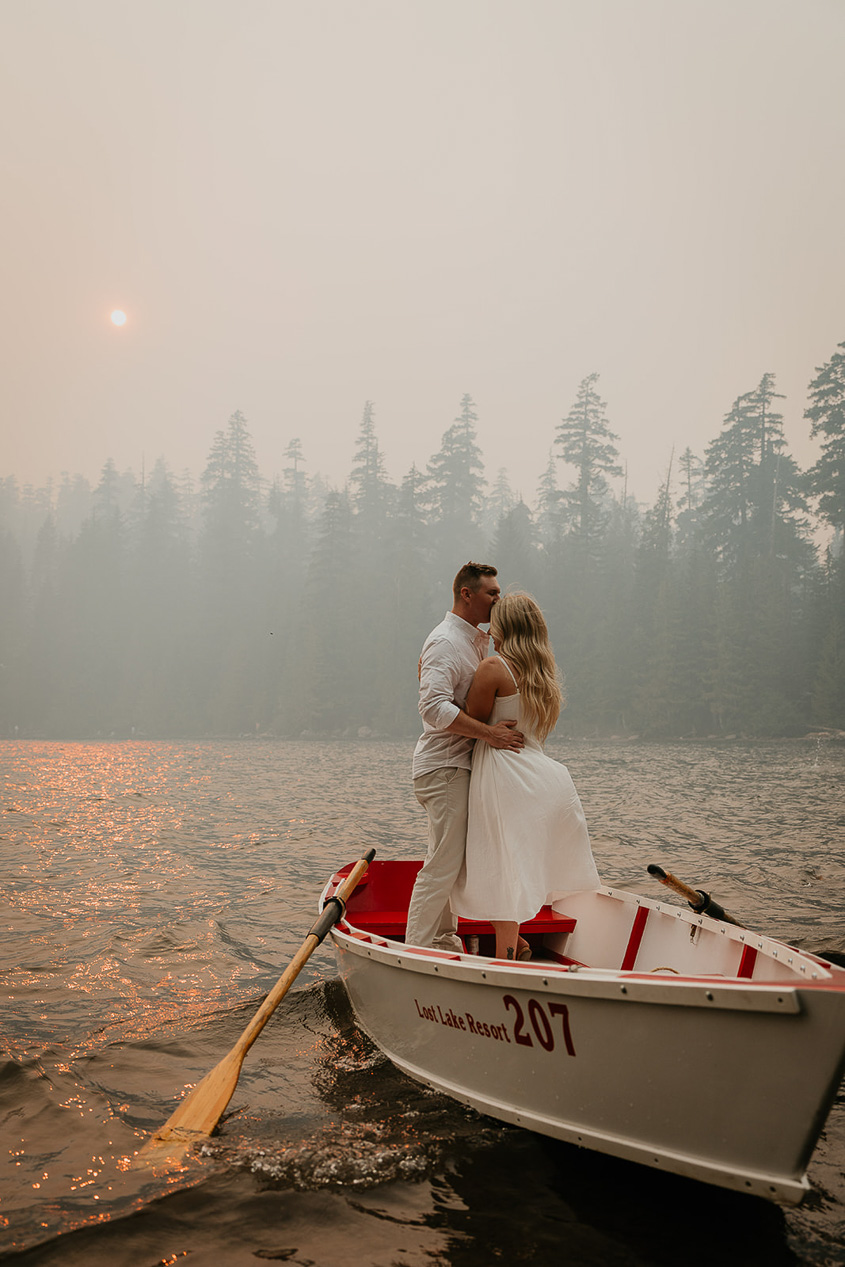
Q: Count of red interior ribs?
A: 2